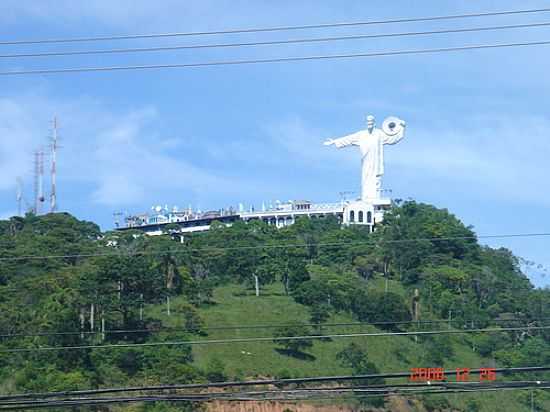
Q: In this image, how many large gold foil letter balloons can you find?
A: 0